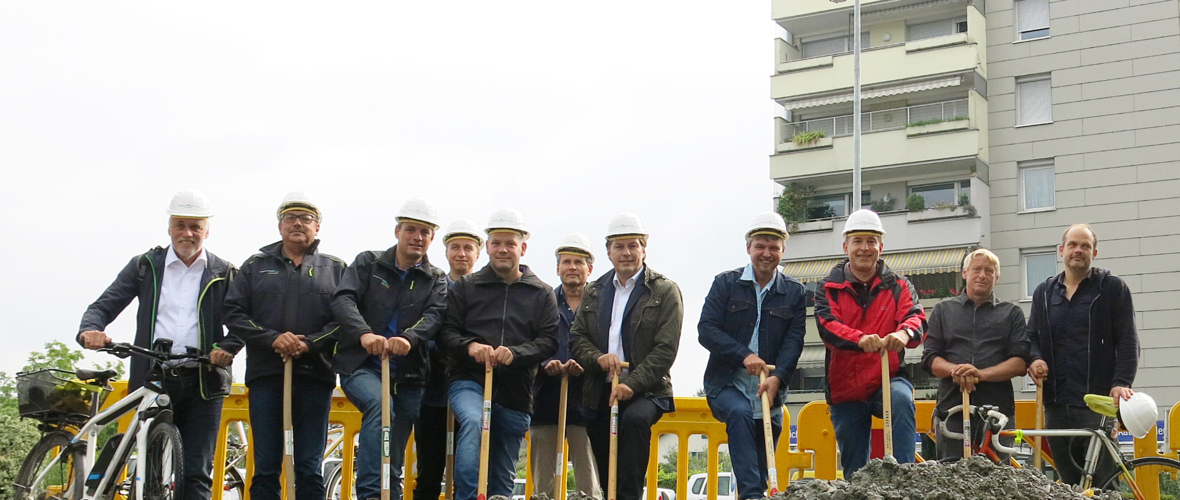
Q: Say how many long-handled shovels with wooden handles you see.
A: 10